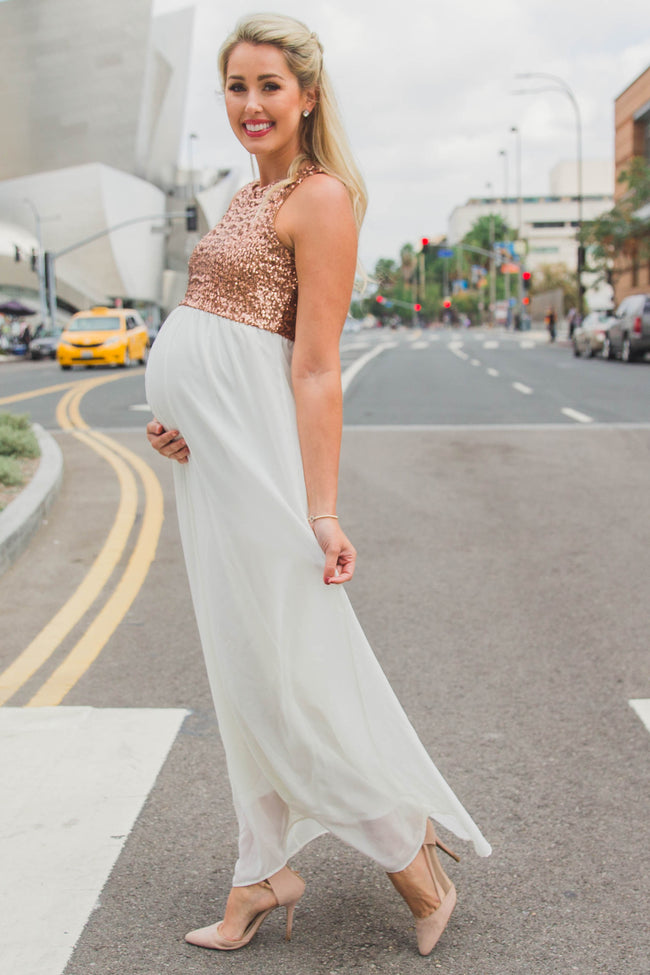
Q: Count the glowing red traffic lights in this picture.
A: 6